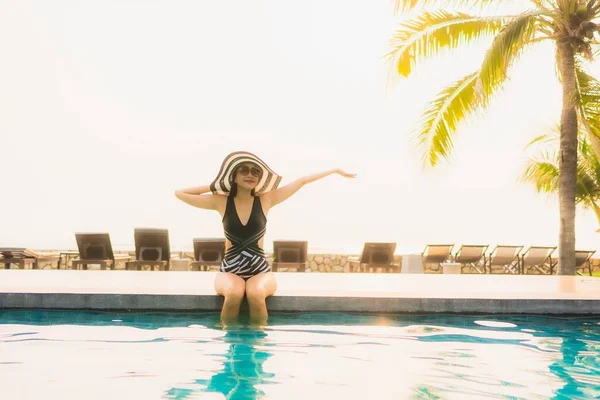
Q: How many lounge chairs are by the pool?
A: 11